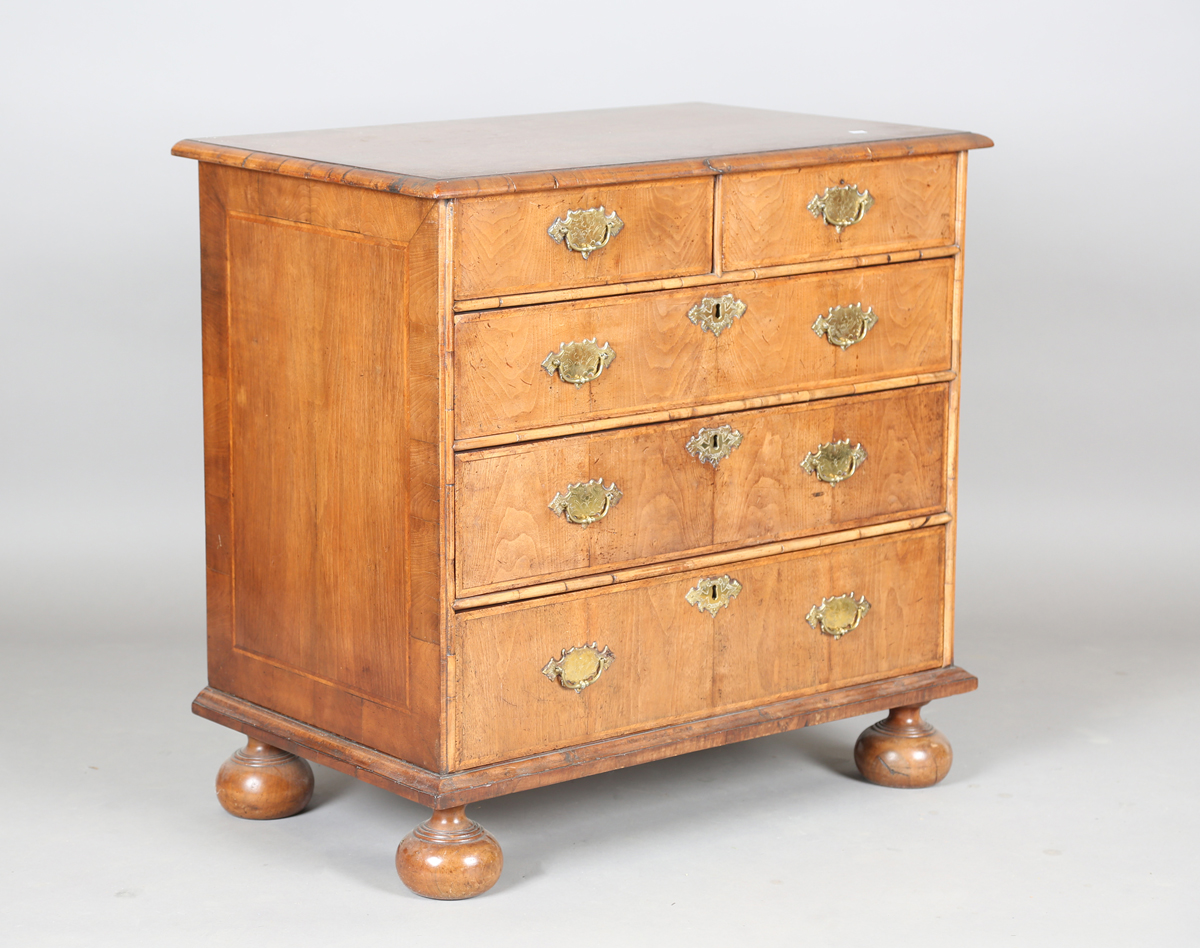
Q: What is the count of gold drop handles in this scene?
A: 8